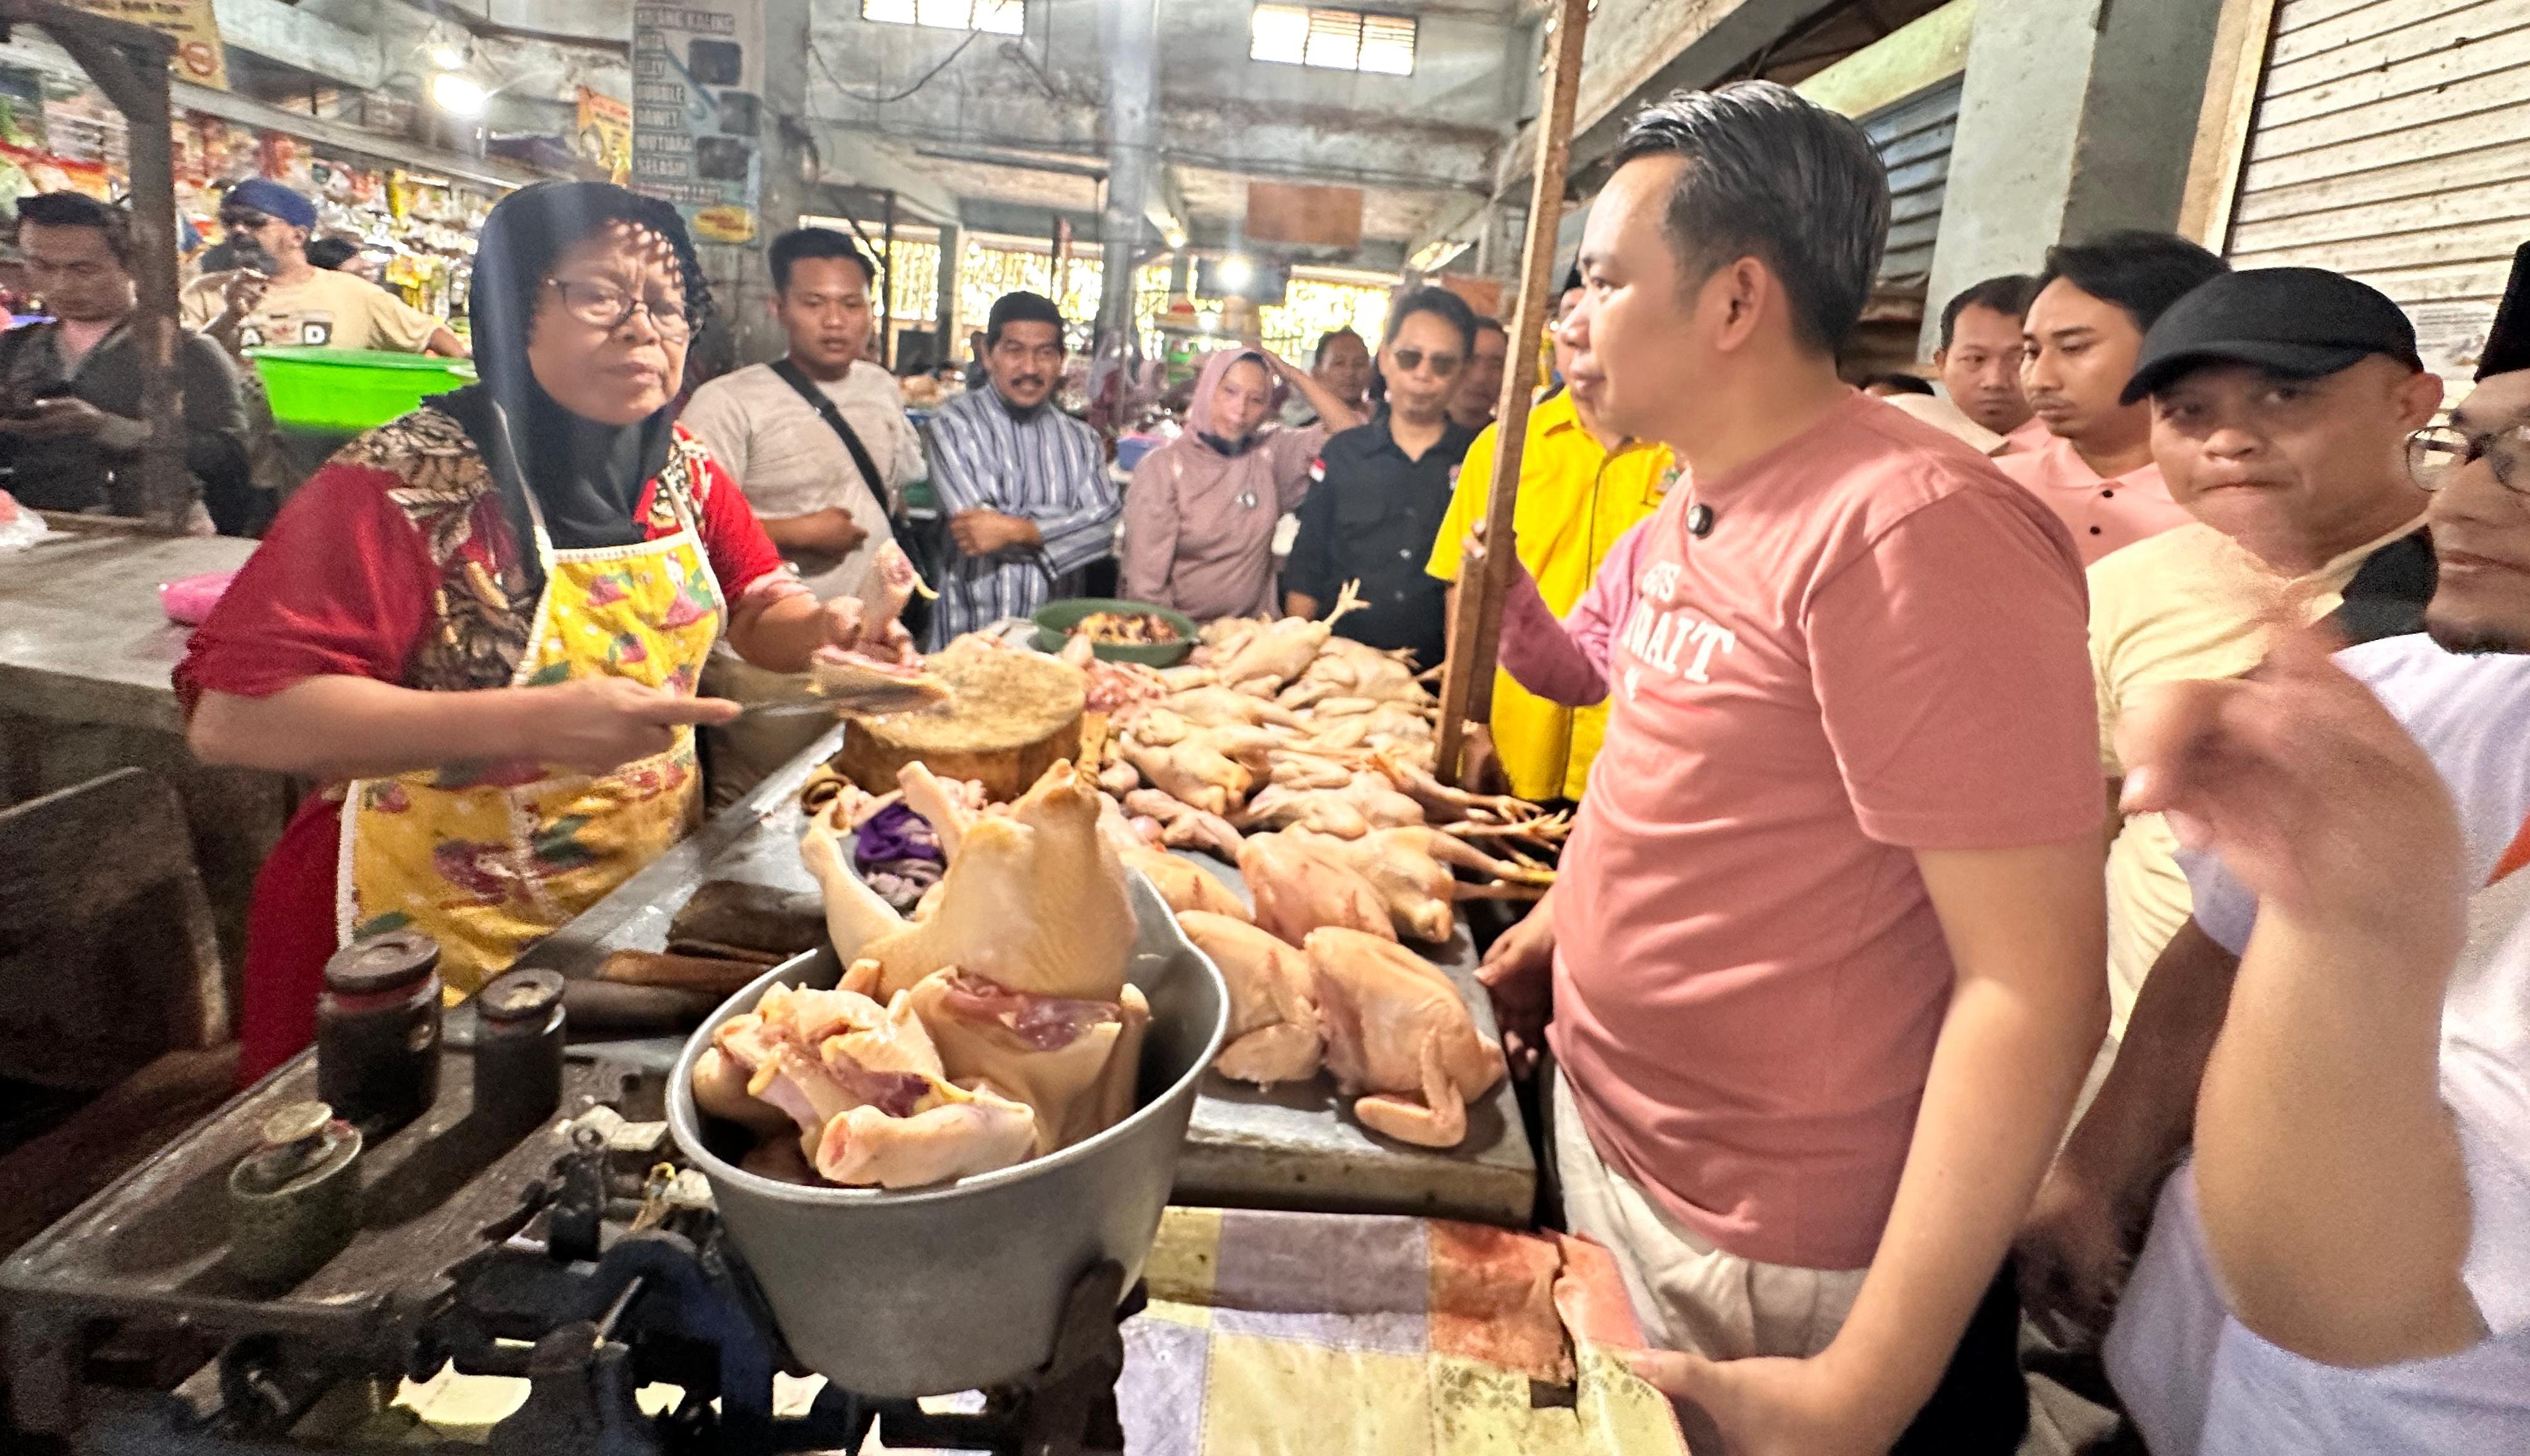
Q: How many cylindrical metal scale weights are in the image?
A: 3